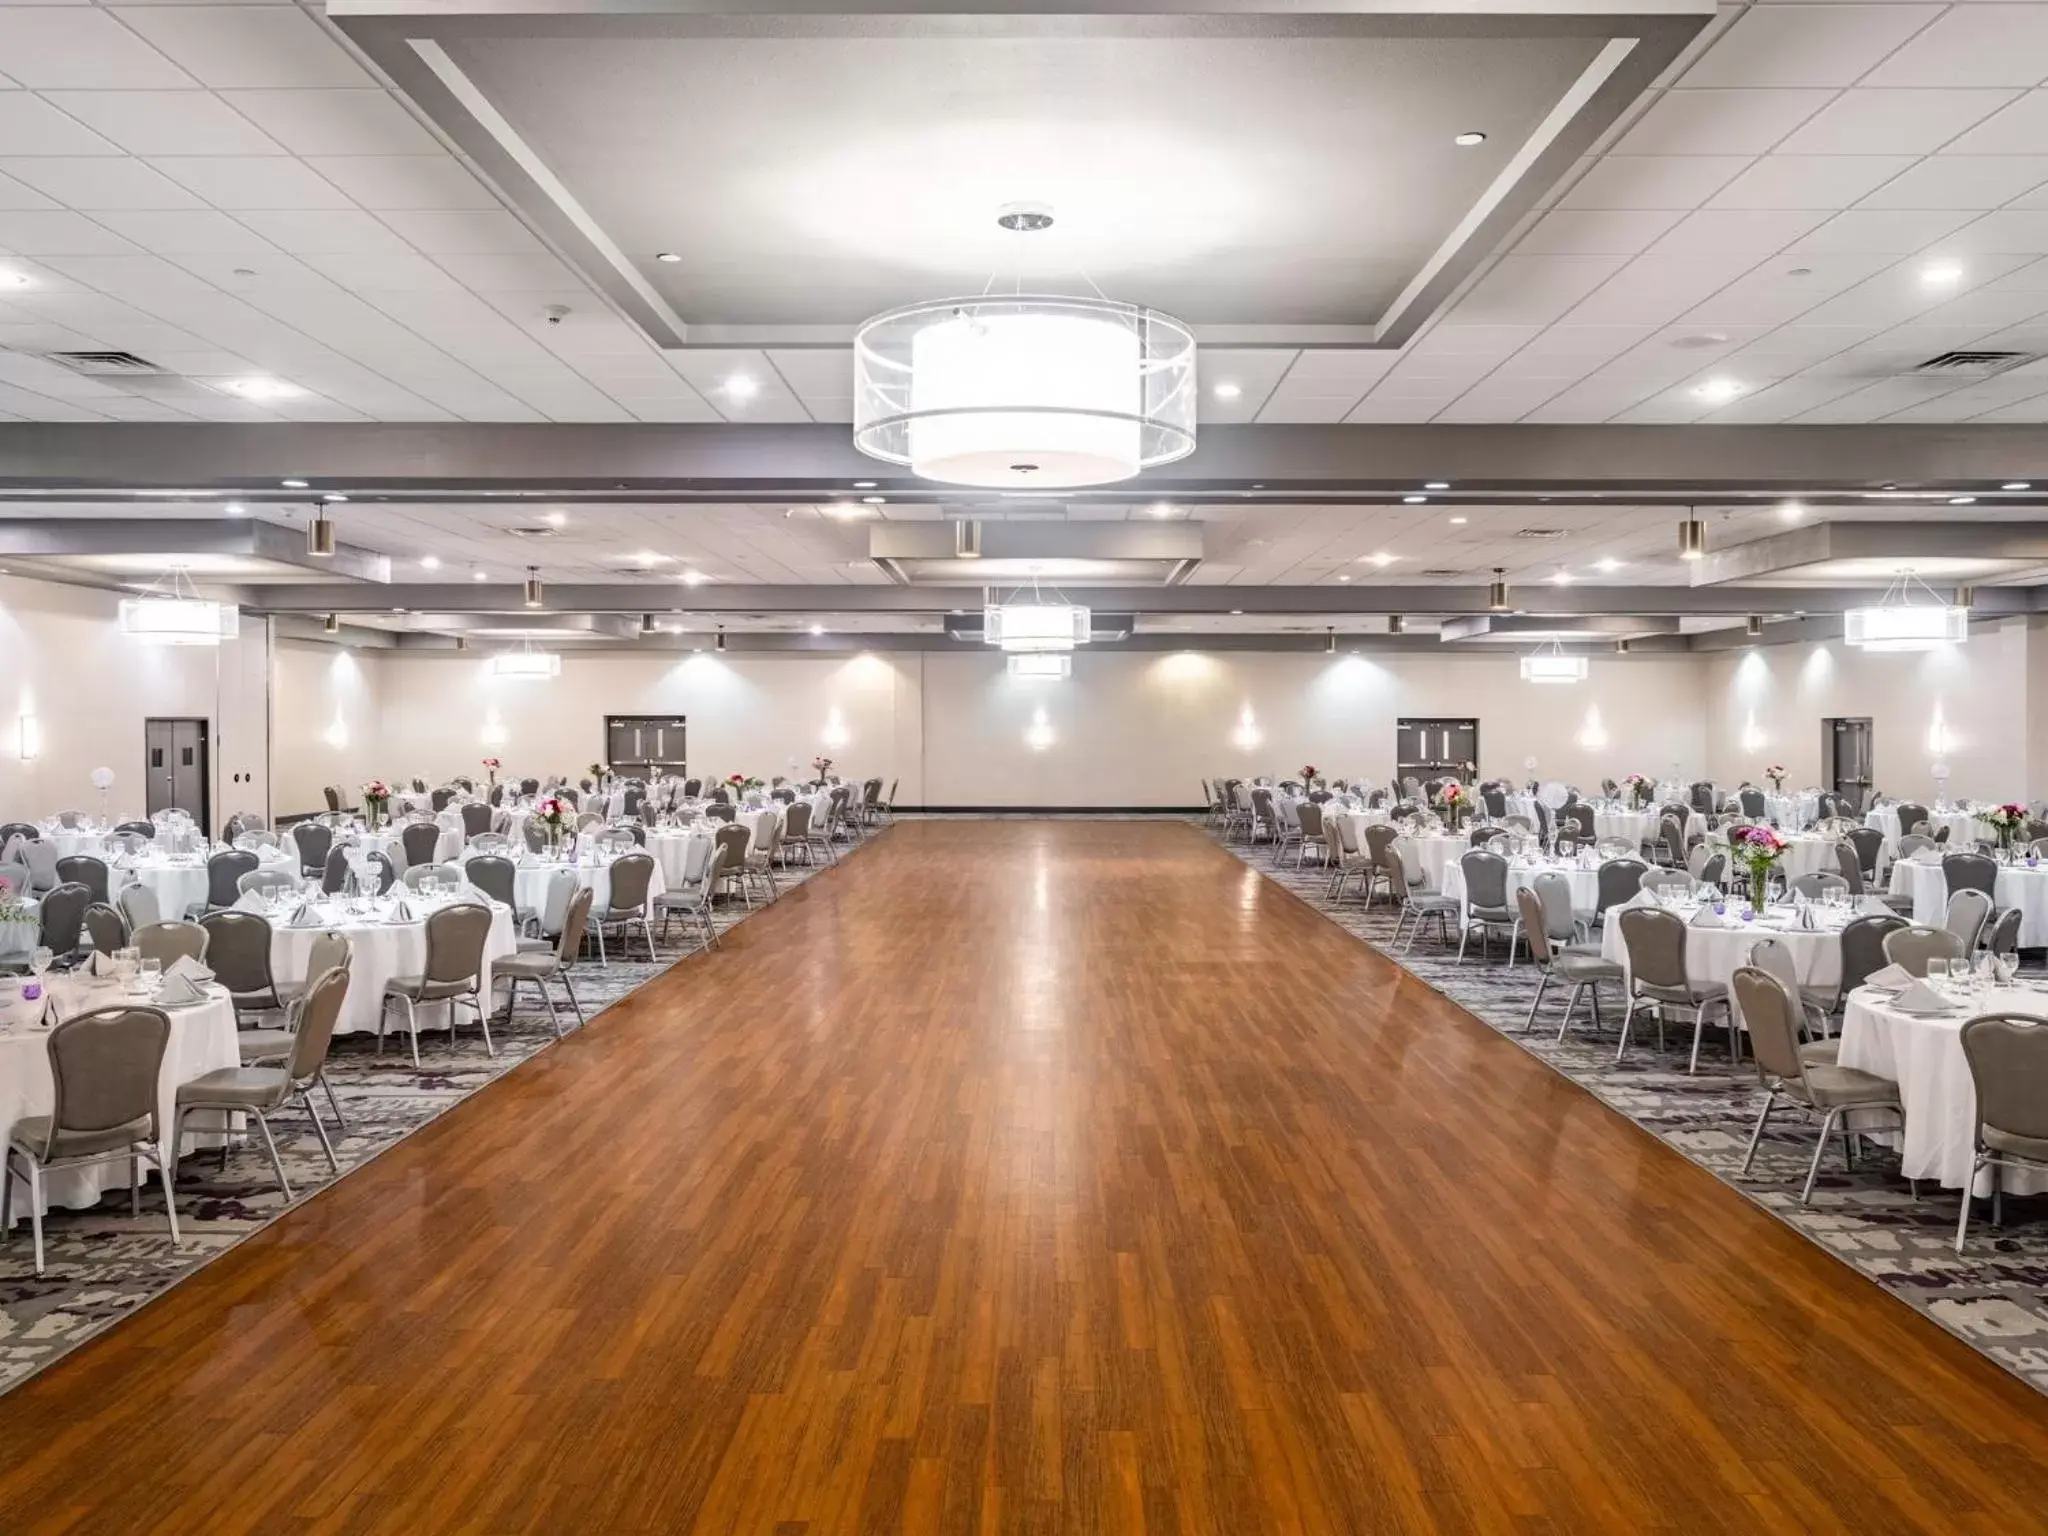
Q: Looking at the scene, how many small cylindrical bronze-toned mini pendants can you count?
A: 15